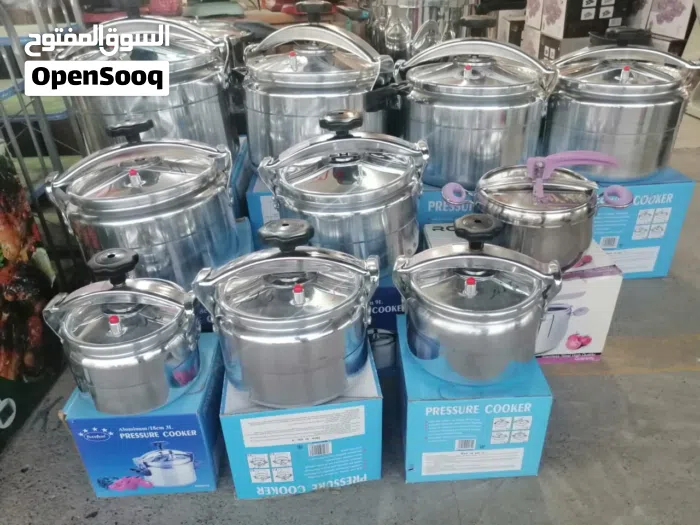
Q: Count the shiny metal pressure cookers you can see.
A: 10